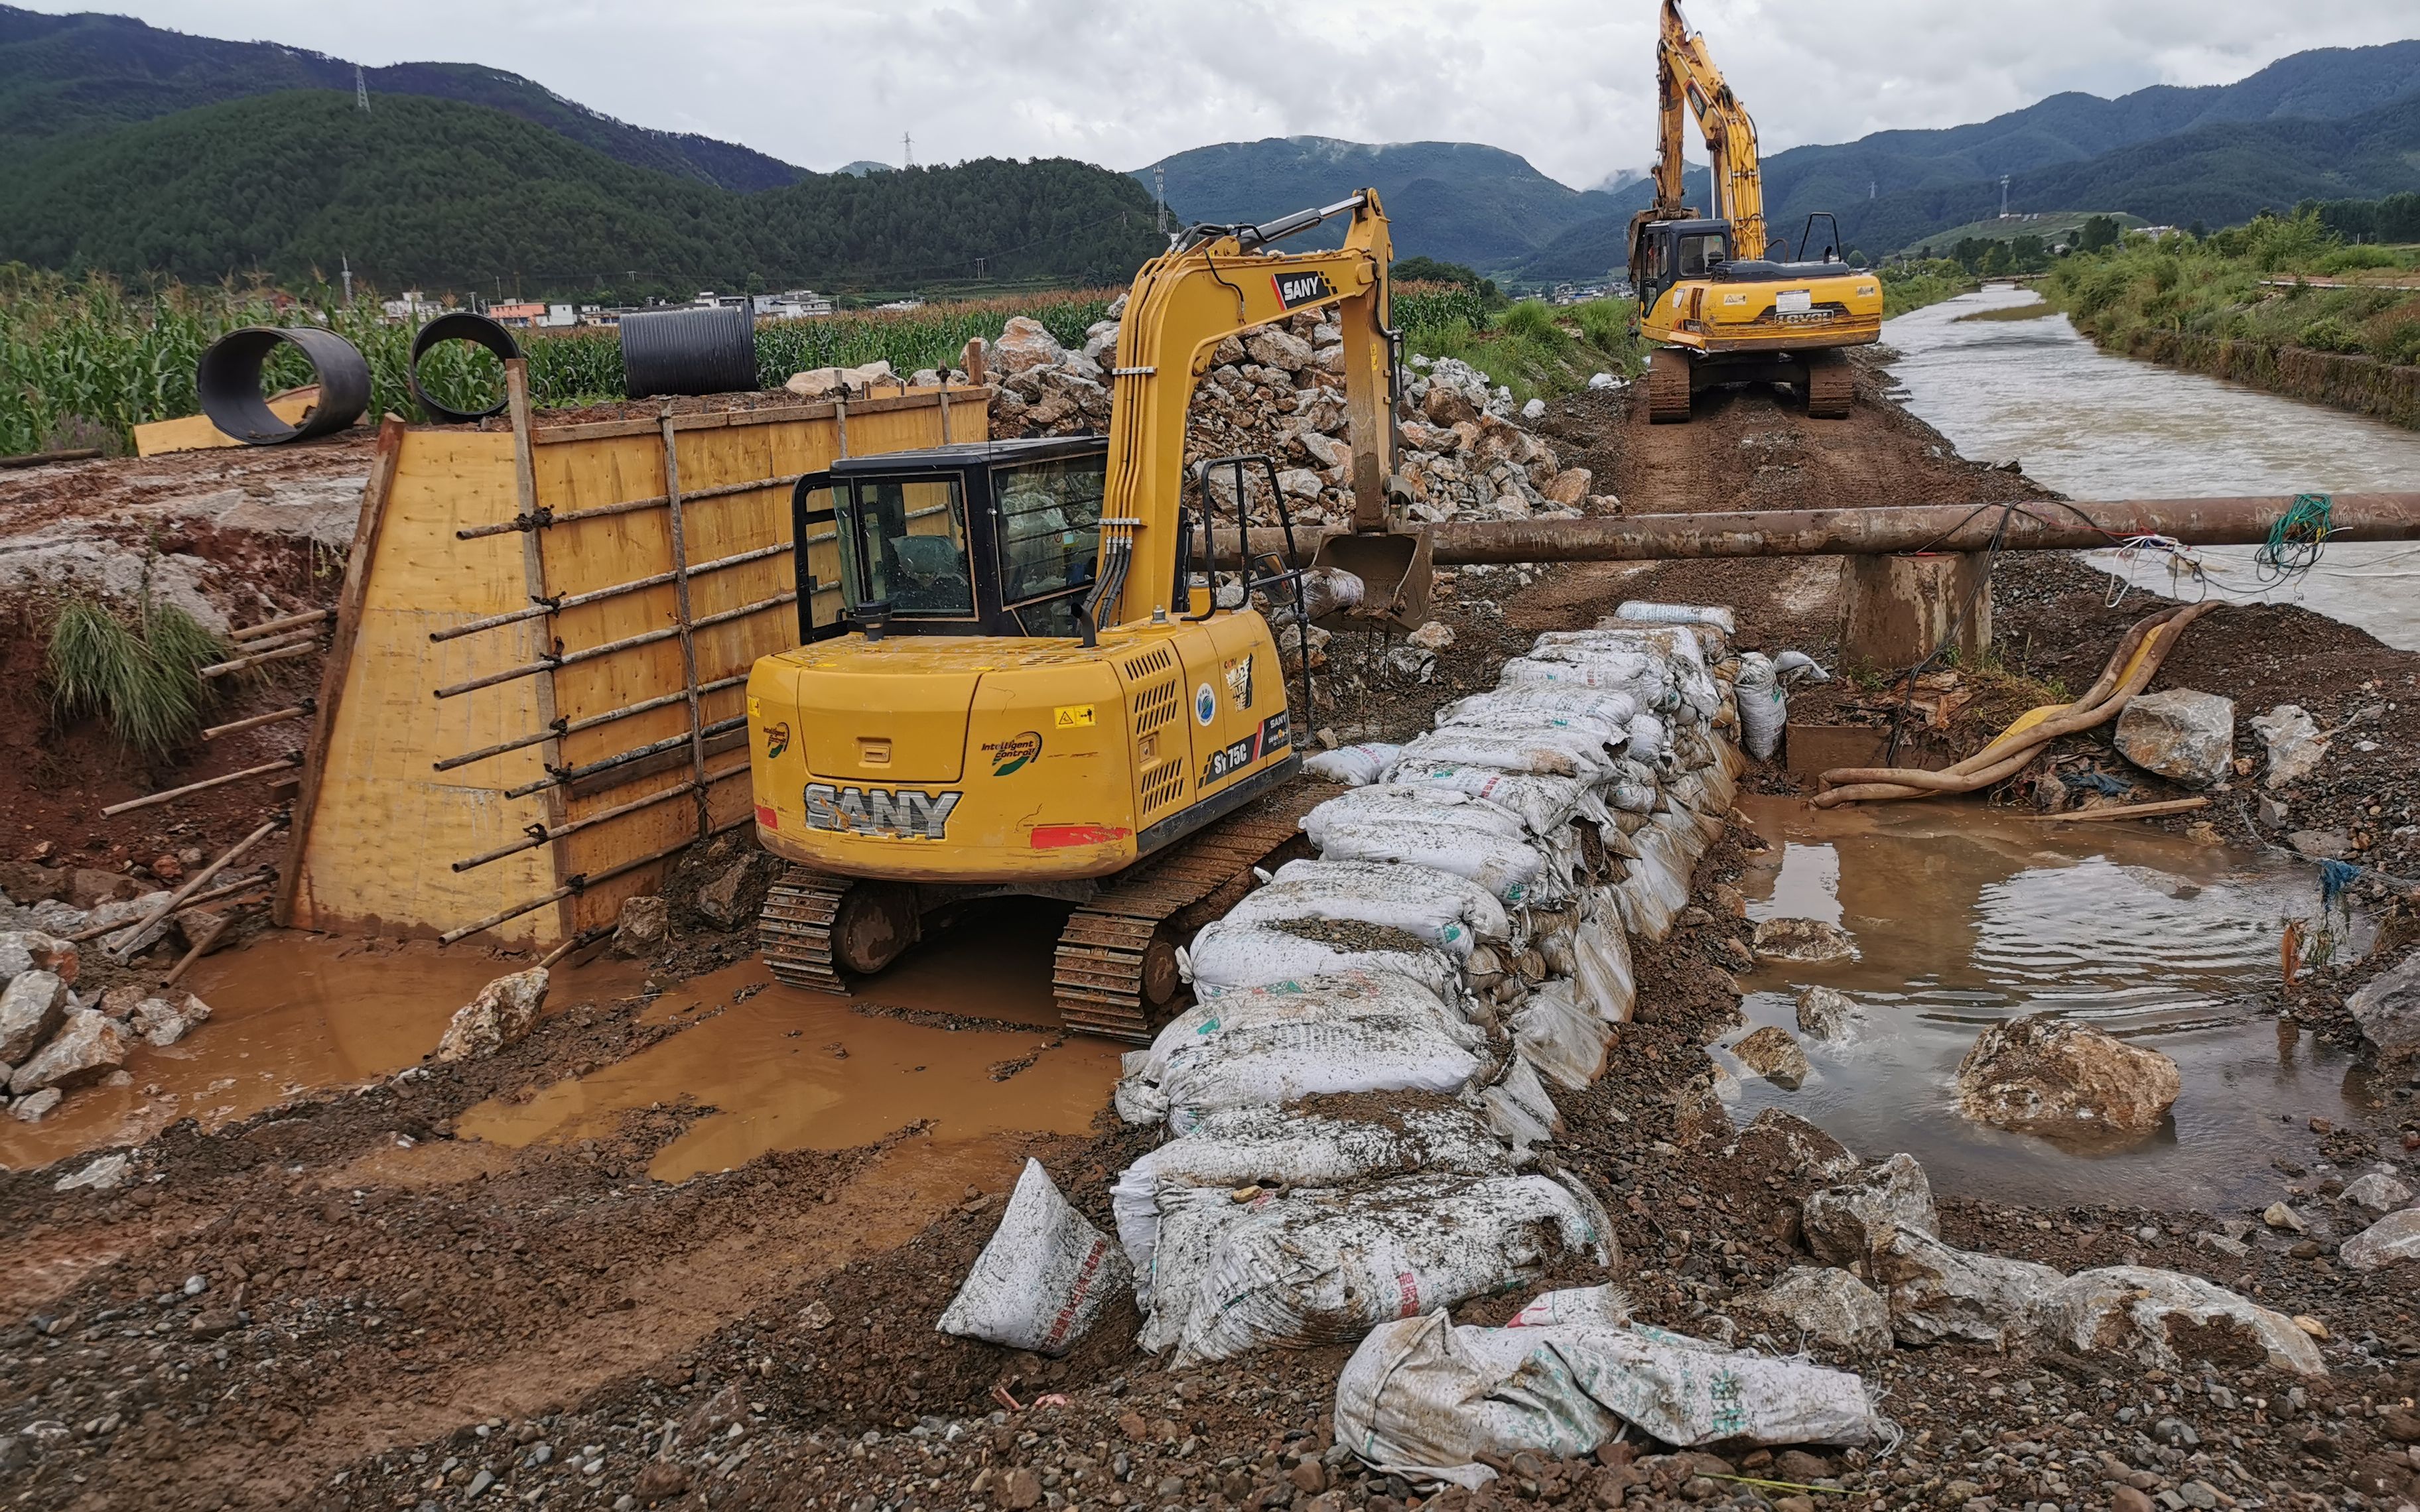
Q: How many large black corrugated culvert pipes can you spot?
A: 3